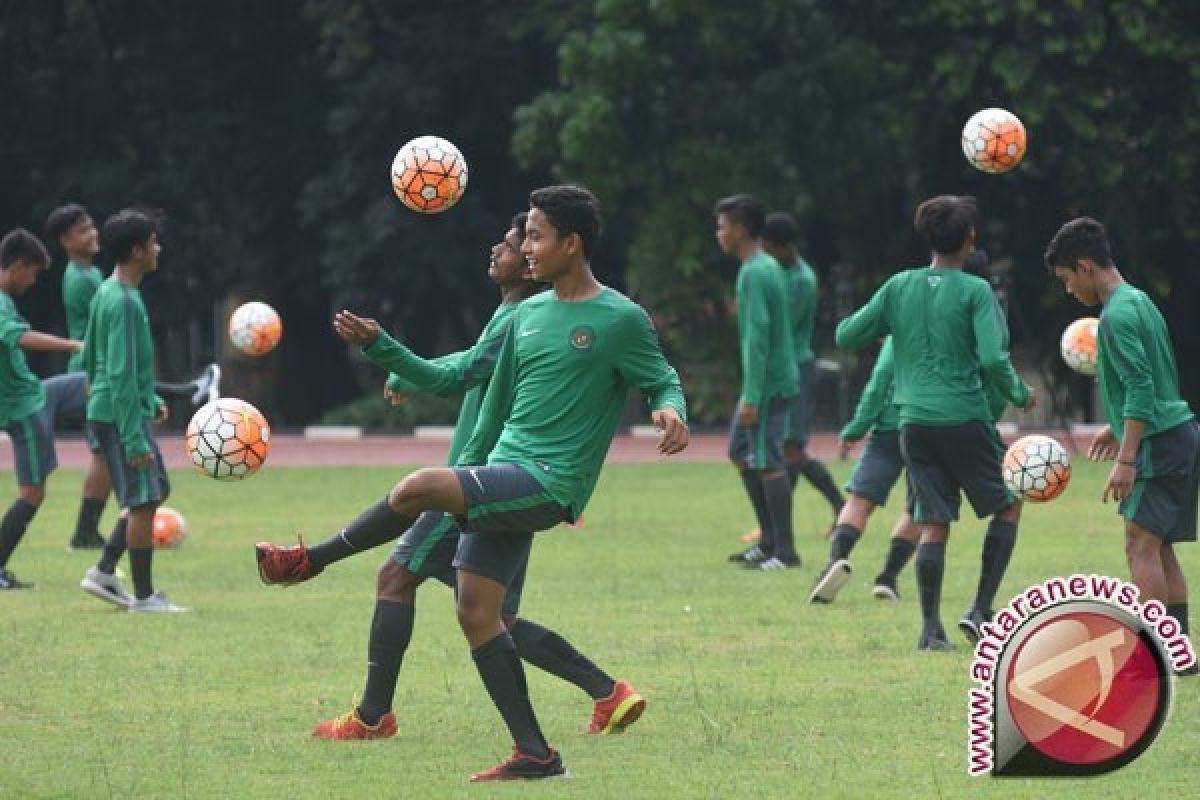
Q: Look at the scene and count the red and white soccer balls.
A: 7